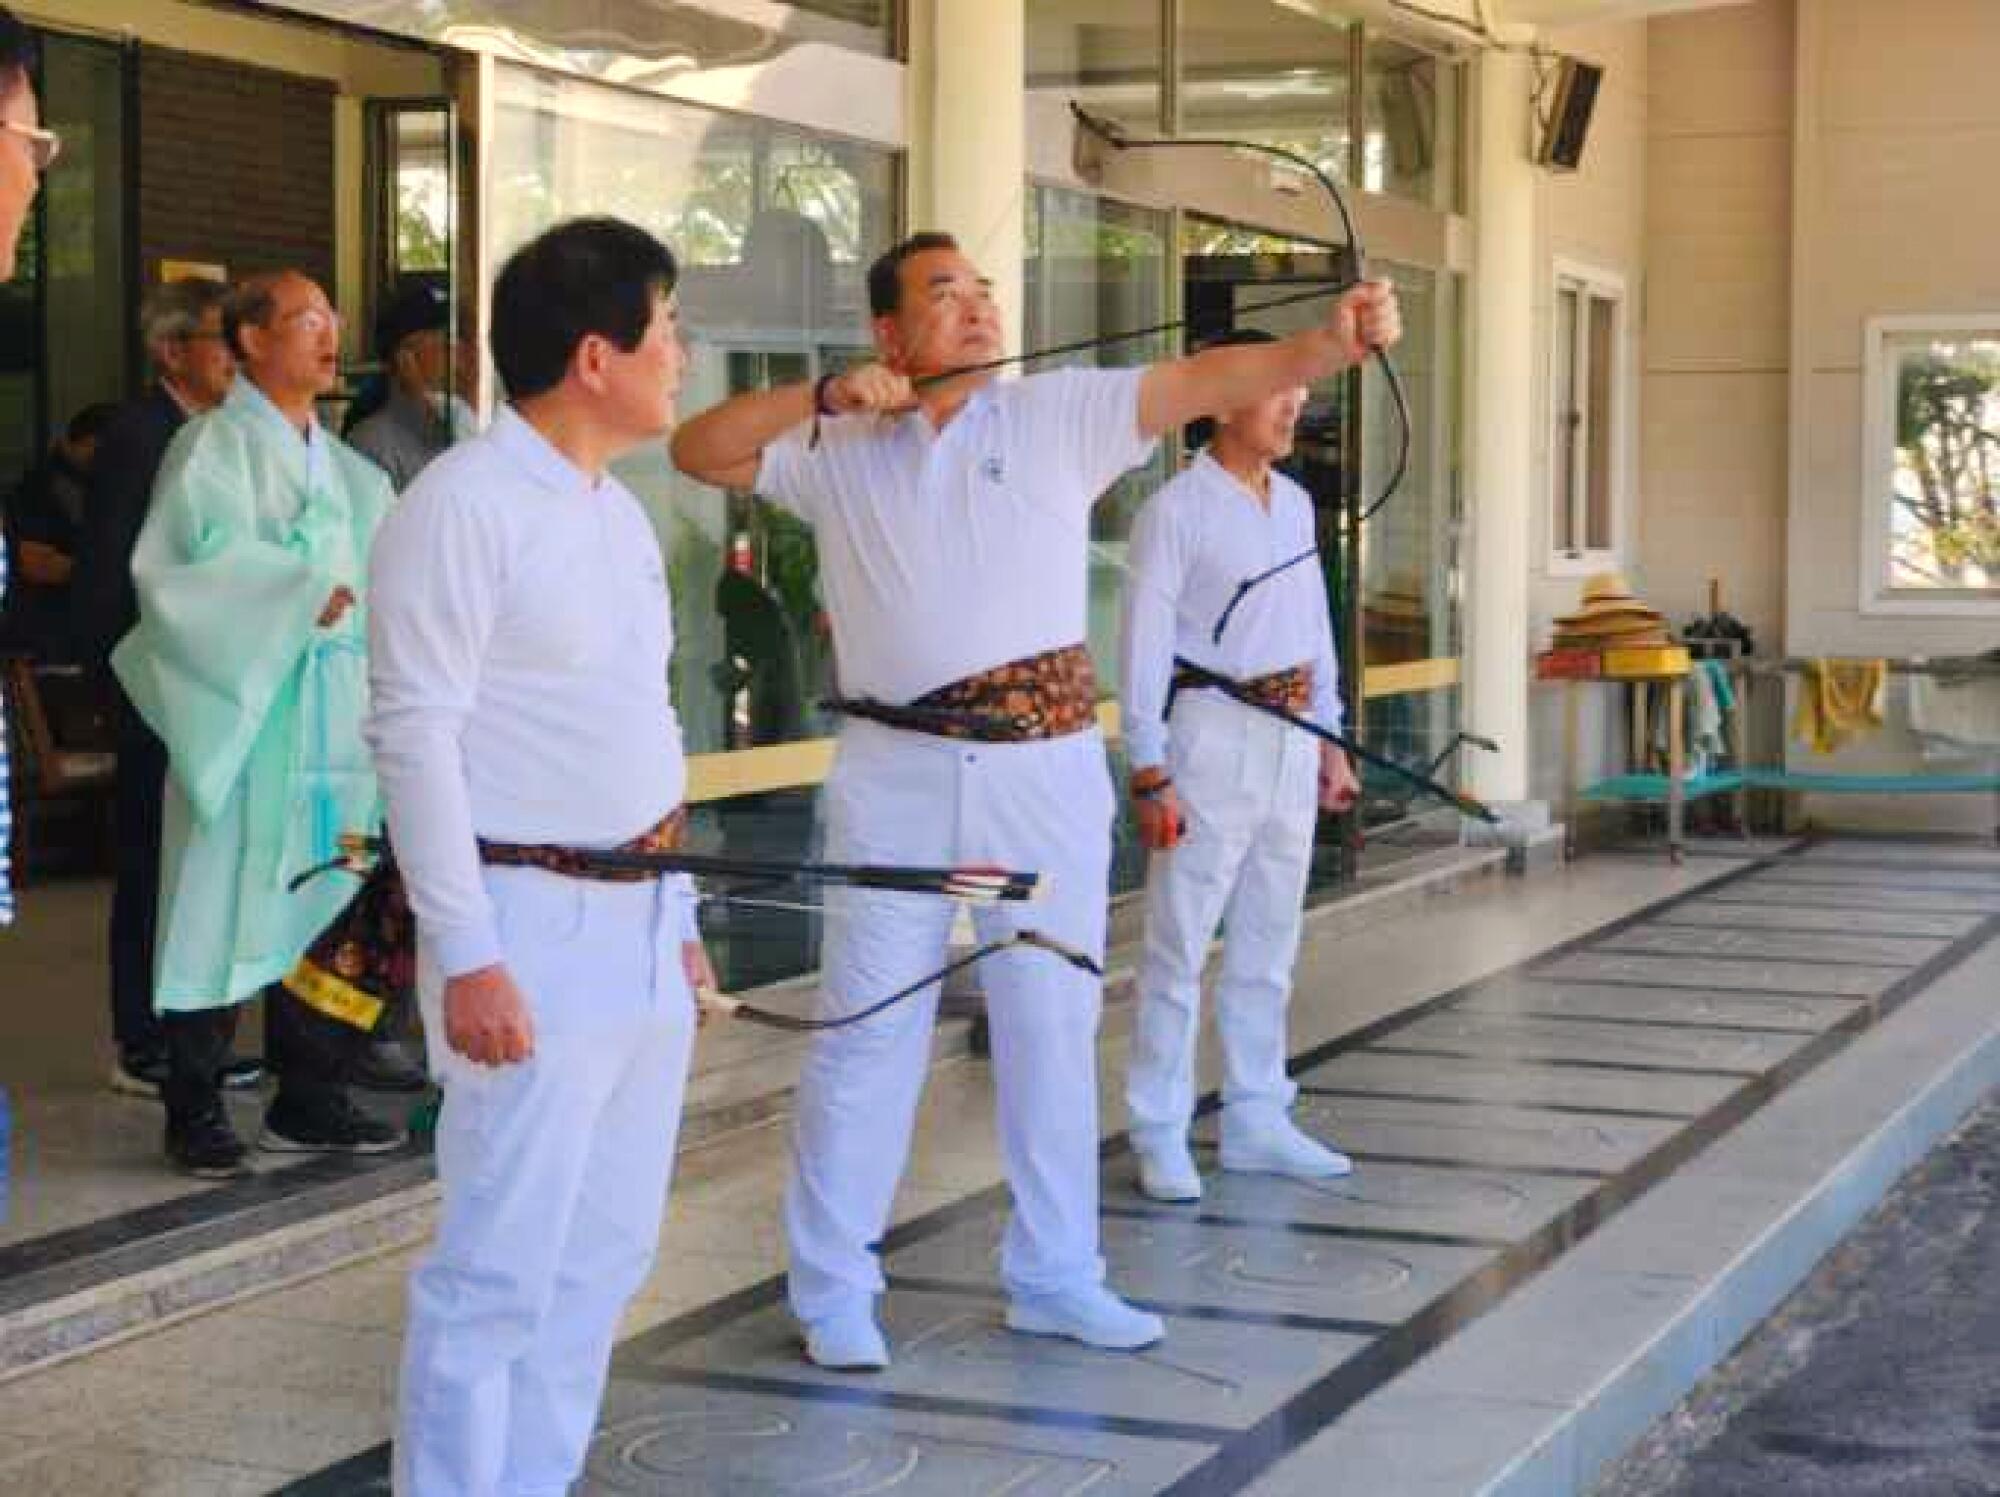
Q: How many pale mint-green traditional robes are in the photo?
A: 1